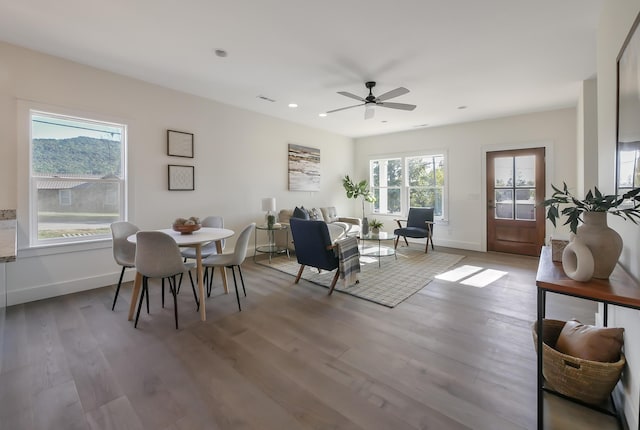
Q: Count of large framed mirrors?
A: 1